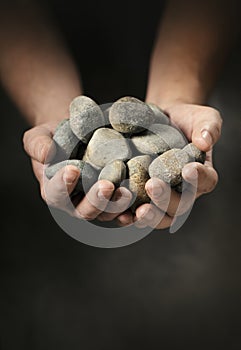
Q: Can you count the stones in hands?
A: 11